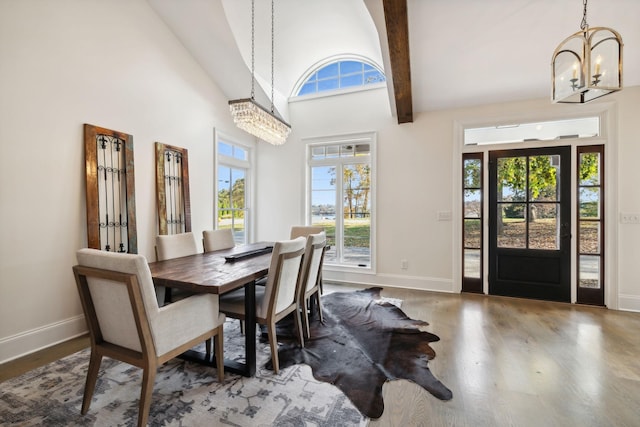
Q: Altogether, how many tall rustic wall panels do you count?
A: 2